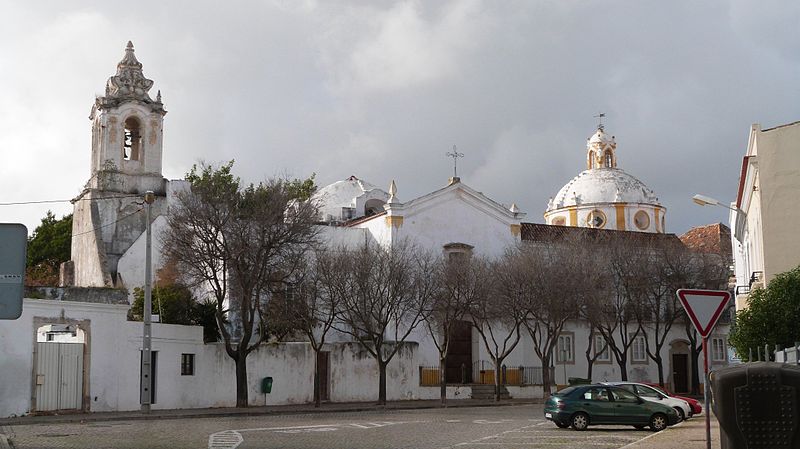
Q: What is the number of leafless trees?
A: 10